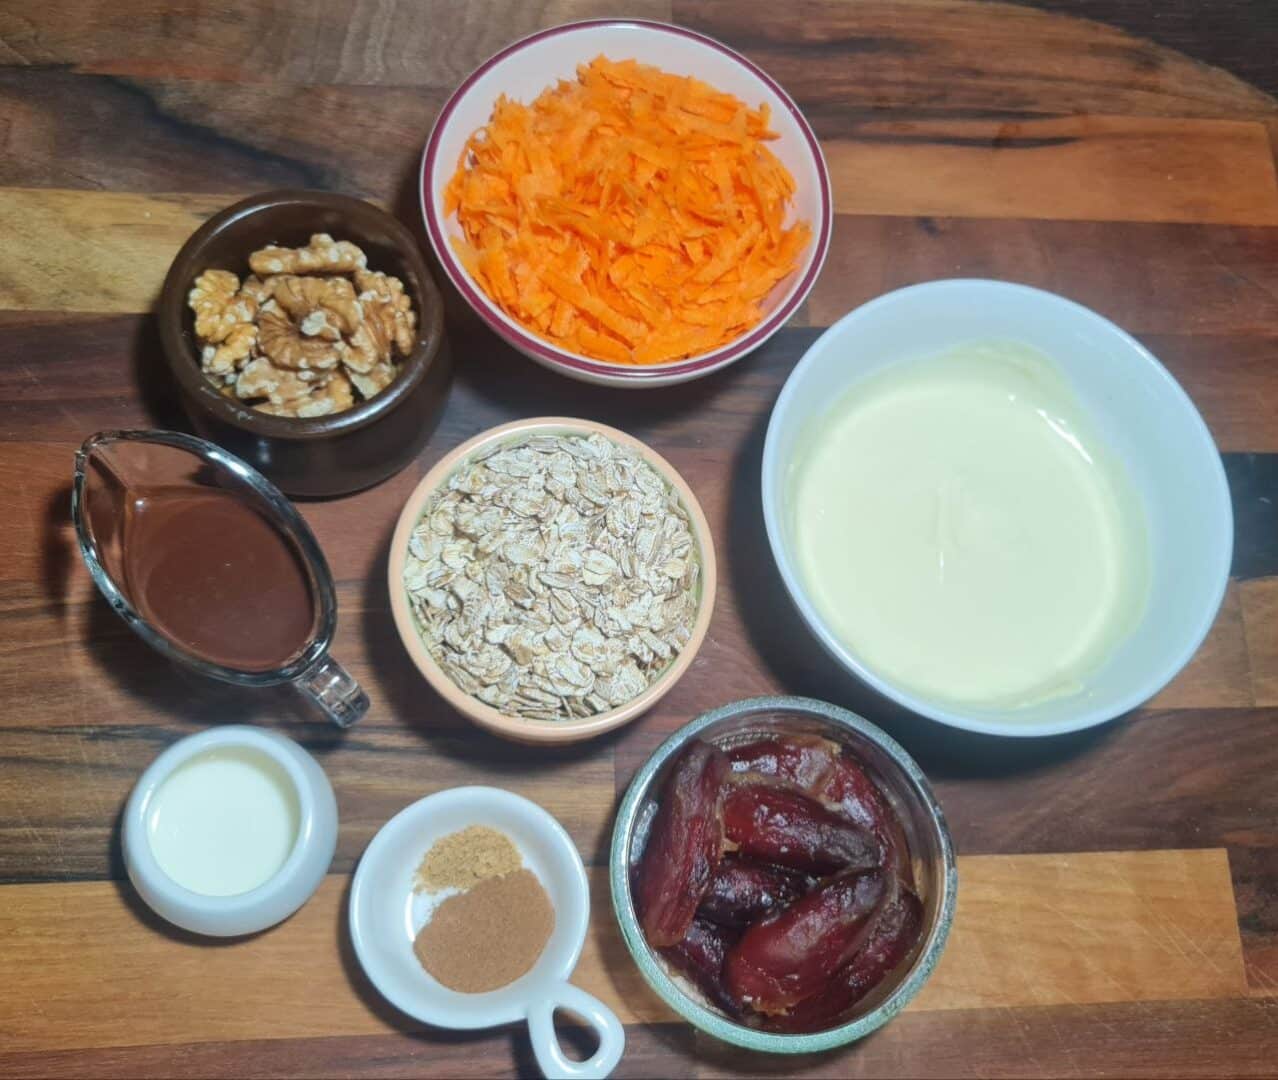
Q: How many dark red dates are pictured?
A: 8